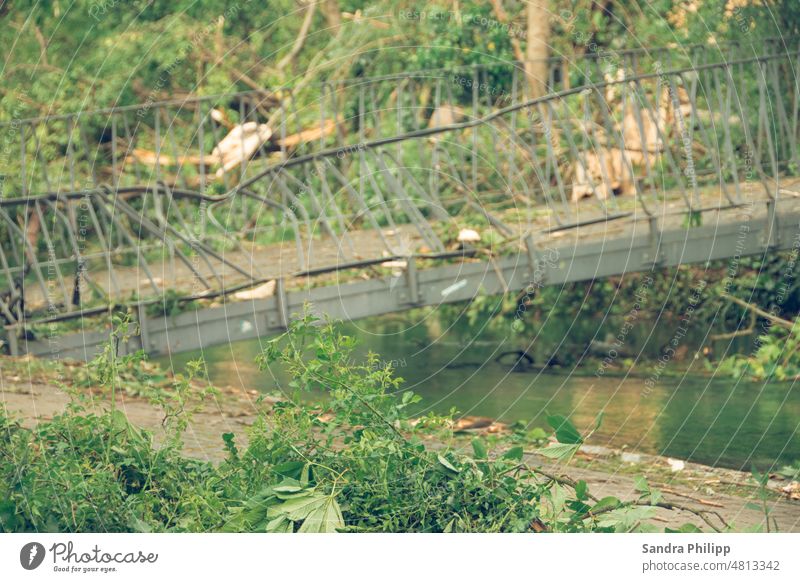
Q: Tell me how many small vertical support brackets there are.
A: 7